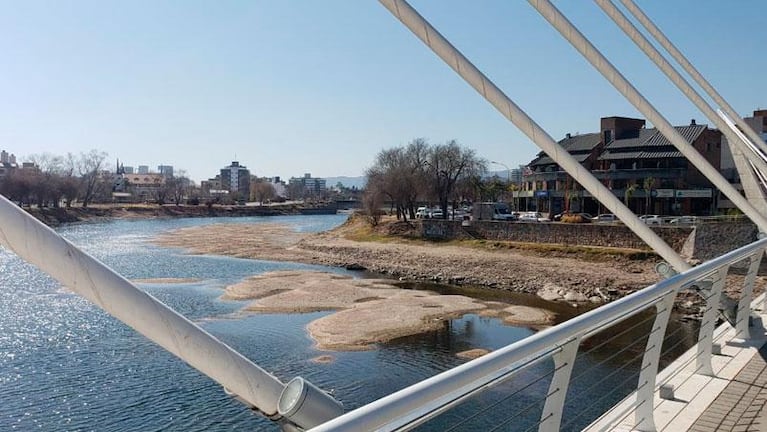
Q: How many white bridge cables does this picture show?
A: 5